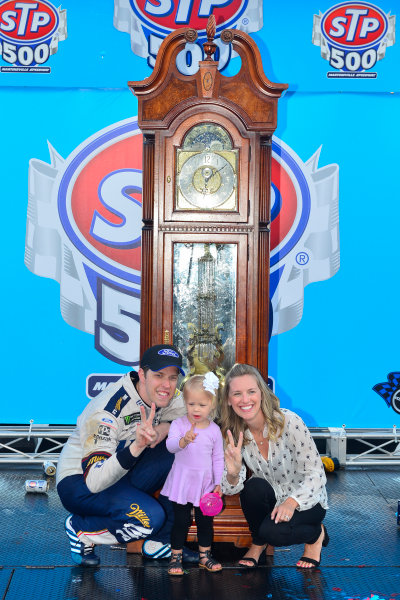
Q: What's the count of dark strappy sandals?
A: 4